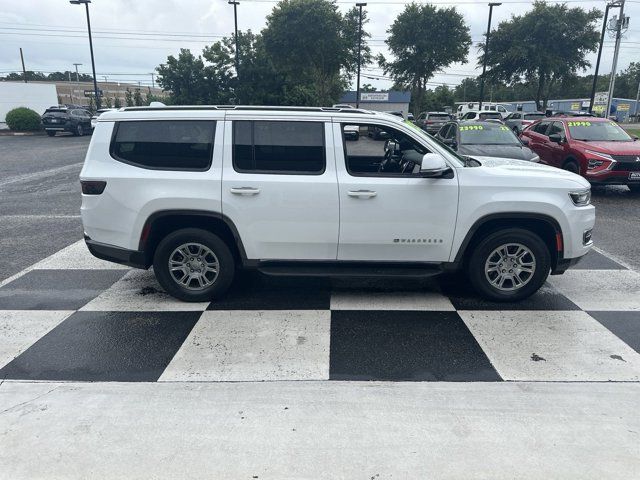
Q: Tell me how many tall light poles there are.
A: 5